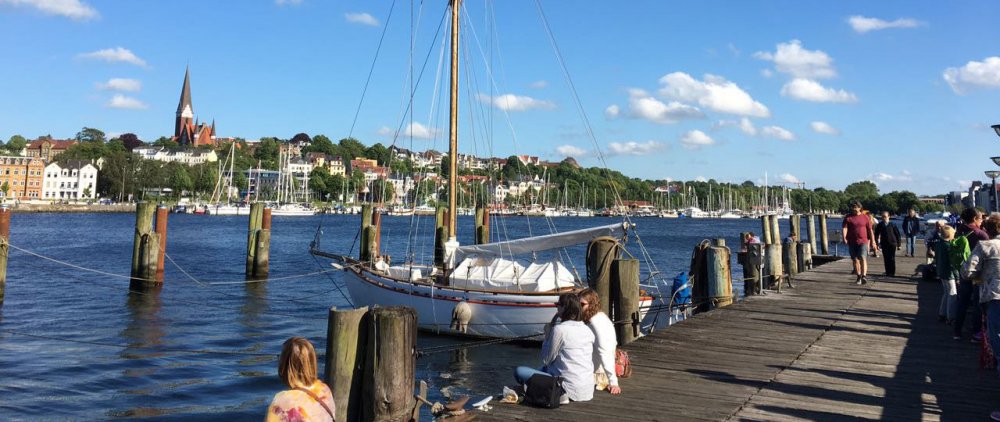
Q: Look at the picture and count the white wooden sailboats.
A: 1